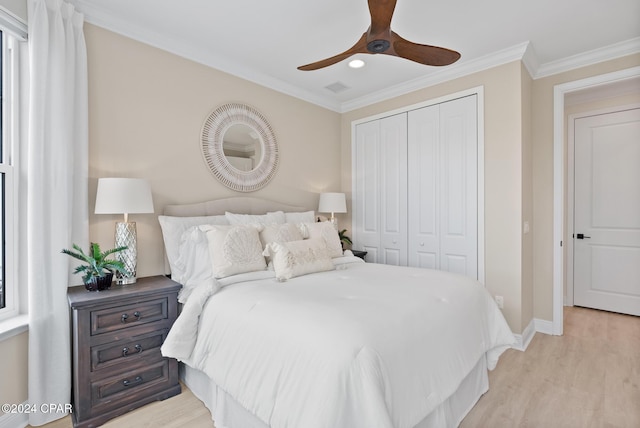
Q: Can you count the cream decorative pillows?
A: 4